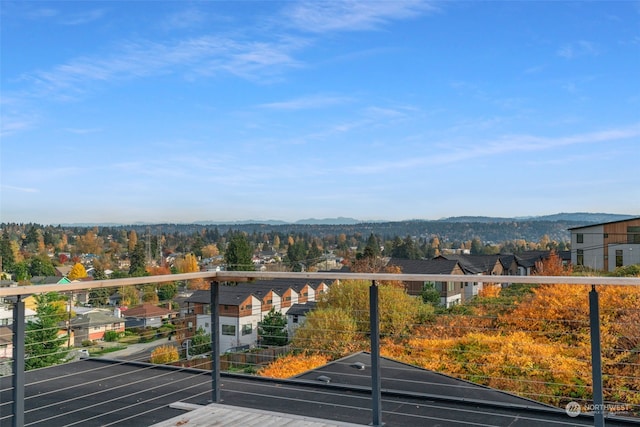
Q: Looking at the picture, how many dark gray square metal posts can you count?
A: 4